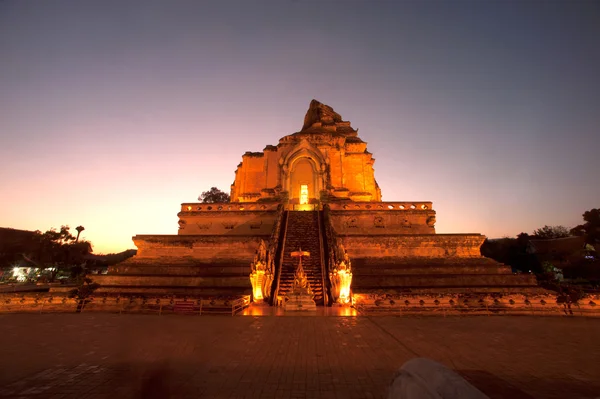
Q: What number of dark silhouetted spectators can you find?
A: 0